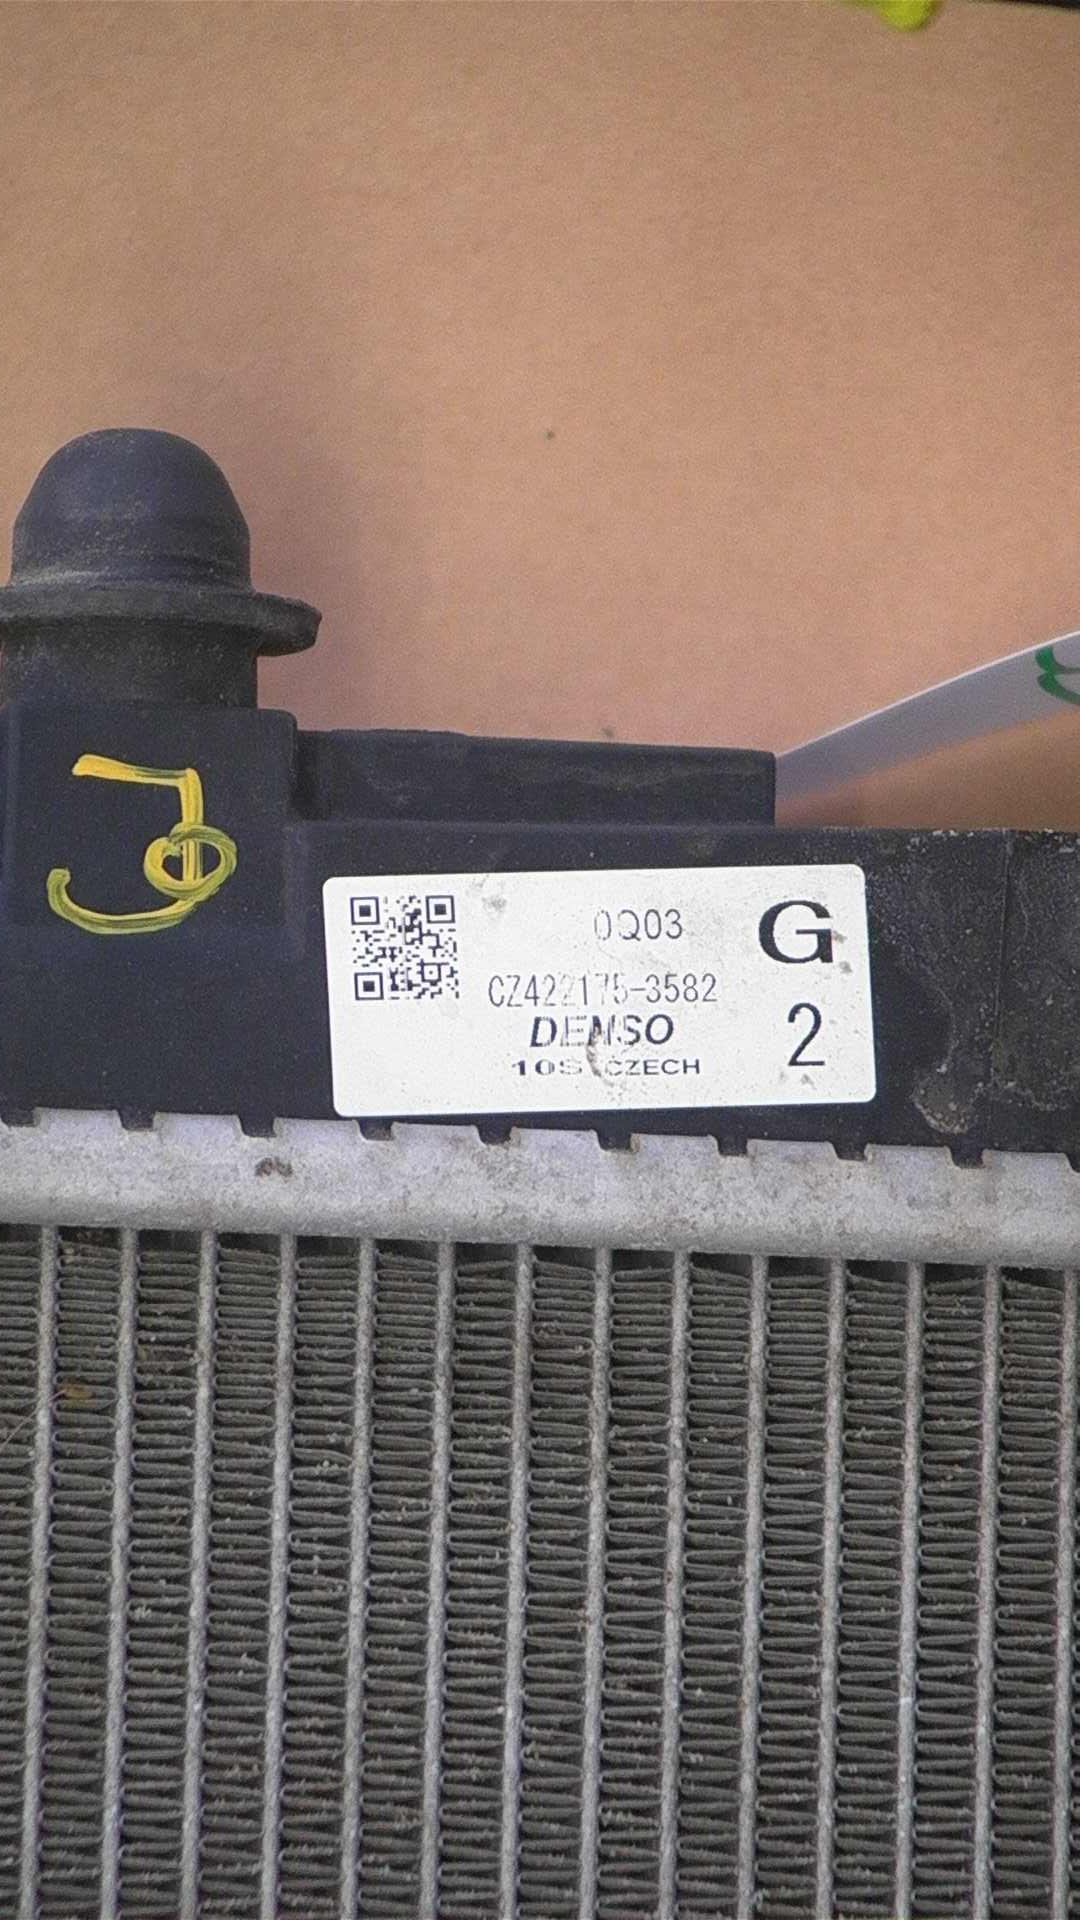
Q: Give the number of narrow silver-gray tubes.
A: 14